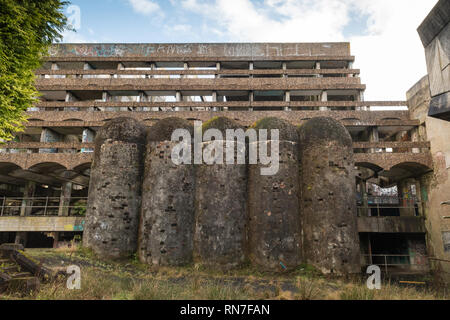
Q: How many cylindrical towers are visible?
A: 5